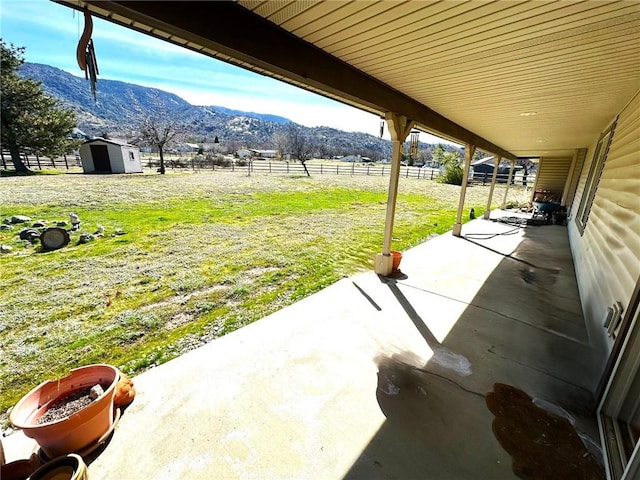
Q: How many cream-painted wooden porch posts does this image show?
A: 4